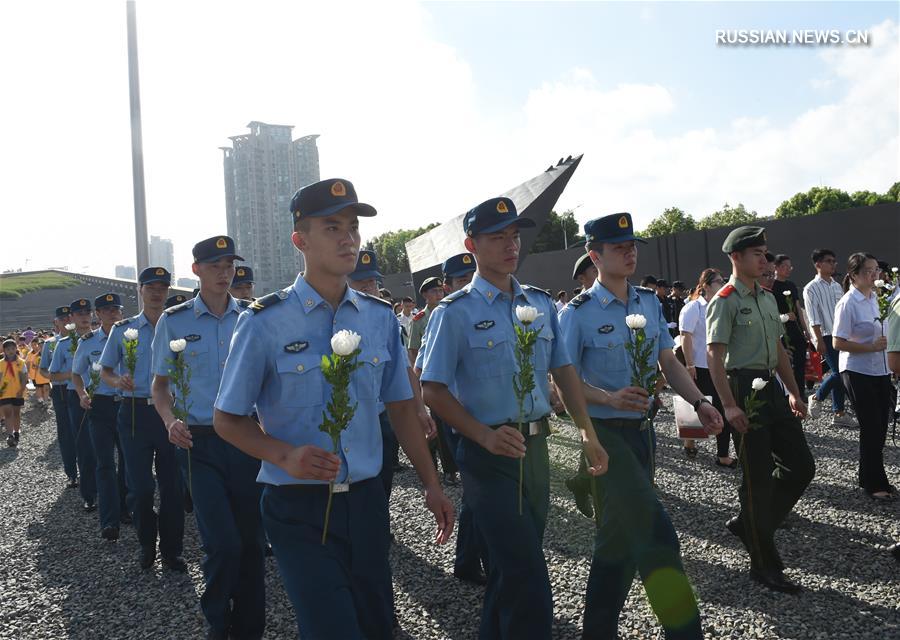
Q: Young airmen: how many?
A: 12